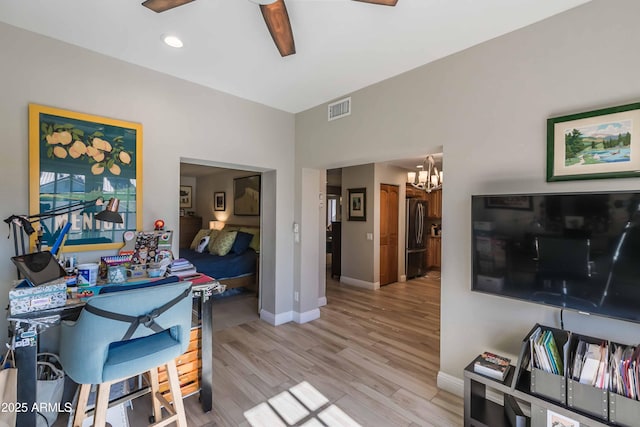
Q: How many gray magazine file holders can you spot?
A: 3